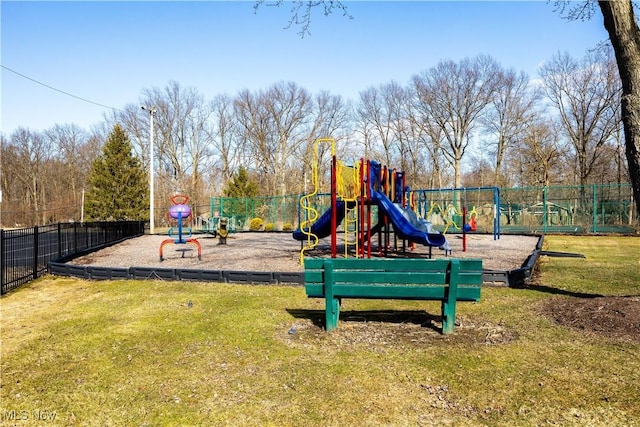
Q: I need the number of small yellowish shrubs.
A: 3